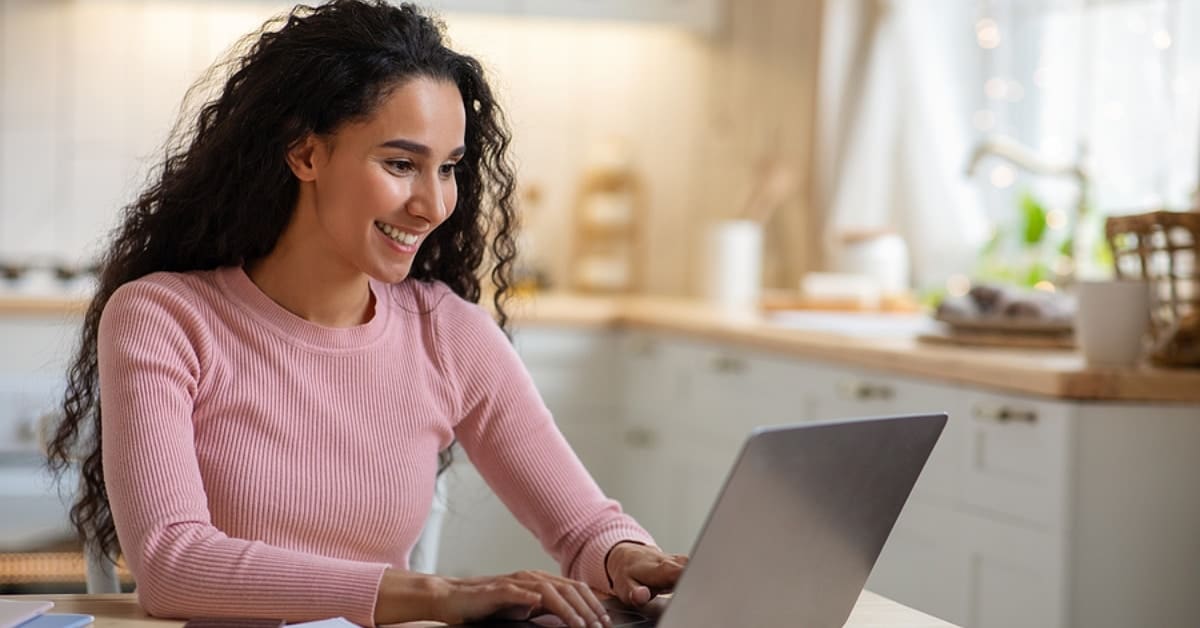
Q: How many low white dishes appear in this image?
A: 1